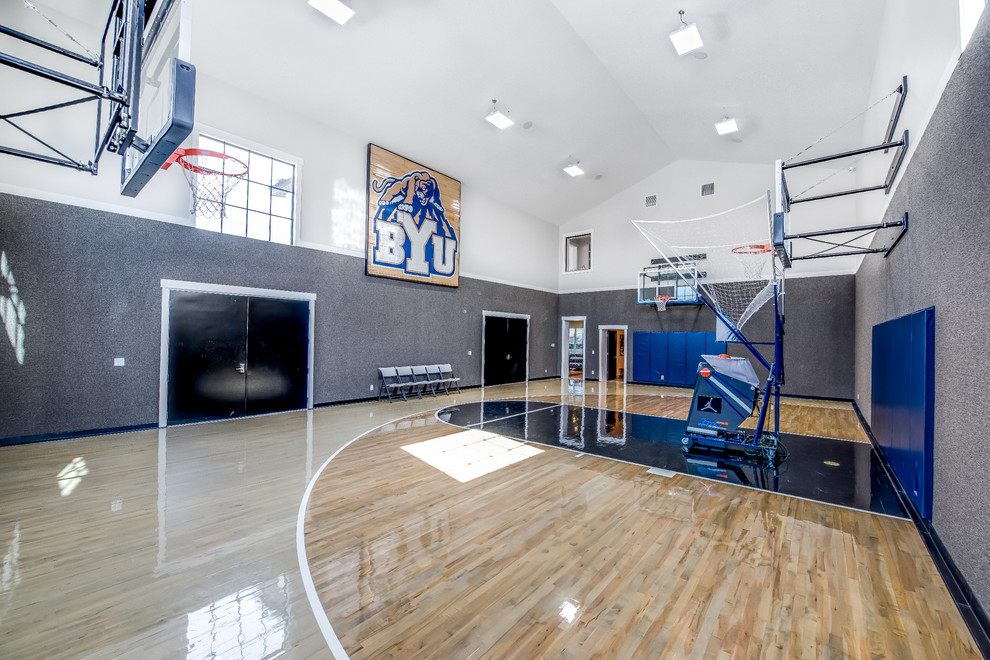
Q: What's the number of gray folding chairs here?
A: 5